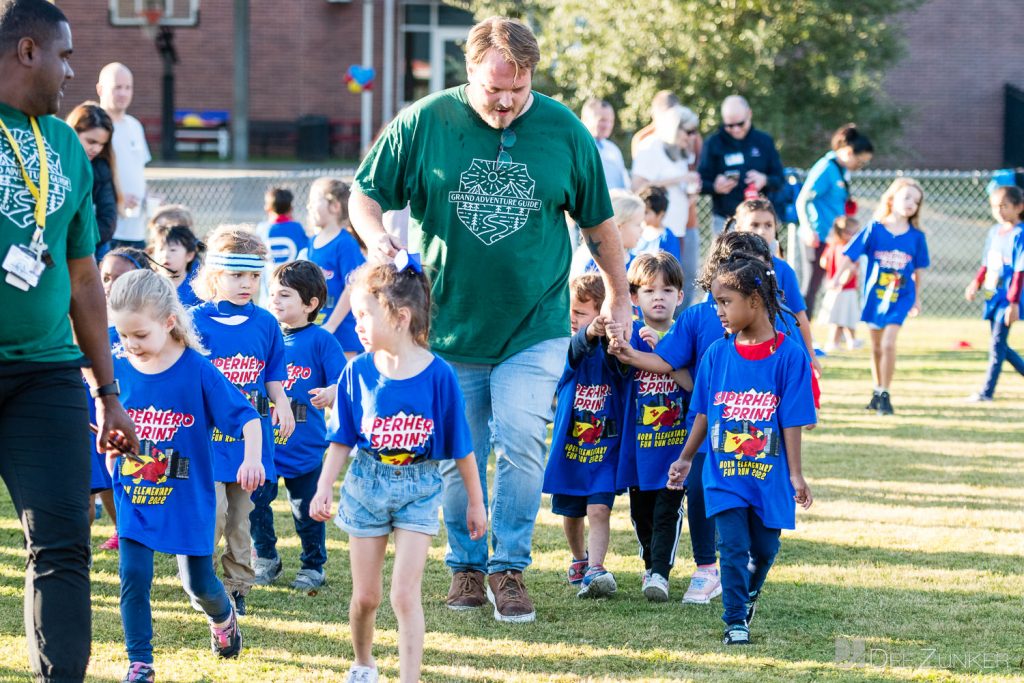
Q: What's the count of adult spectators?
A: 7